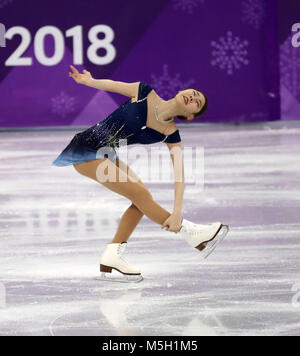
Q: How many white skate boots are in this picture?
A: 2